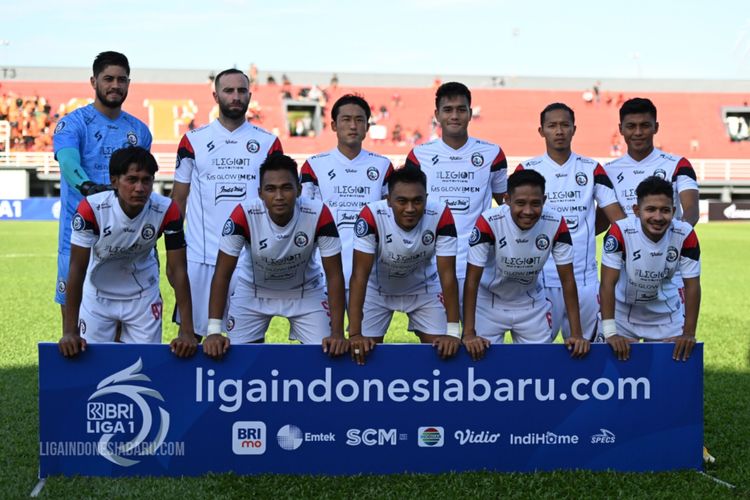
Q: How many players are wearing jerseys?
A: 11